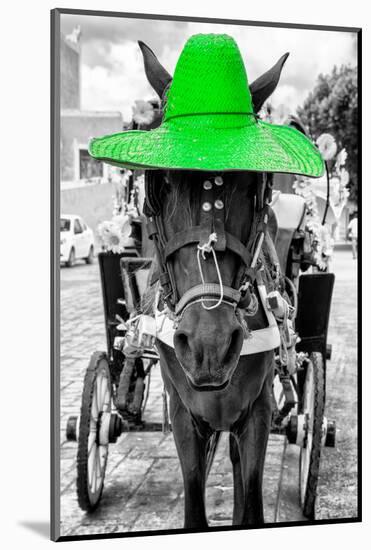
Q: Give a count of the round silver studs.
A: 4